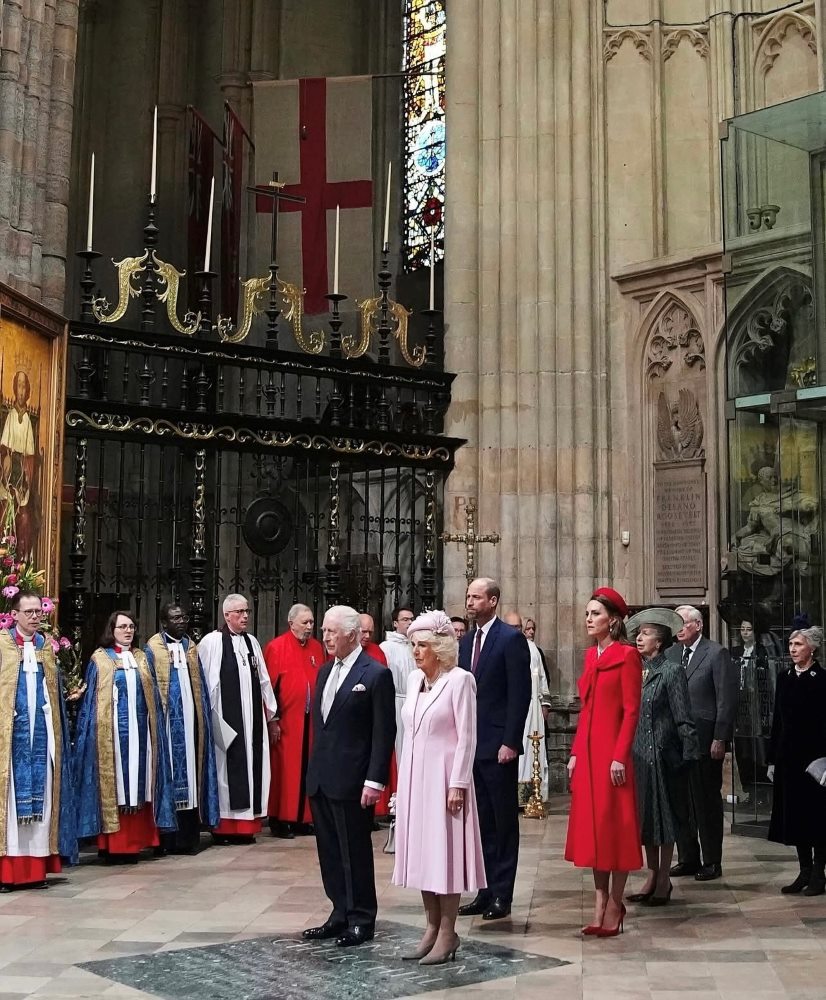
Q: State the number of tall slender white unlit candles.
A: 6